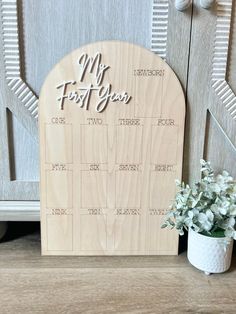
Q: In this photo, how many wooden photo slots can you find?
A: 13